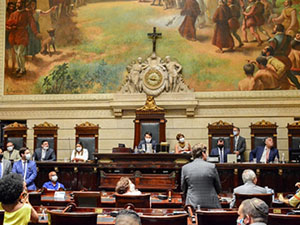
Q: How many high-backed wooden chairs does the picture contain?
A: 7